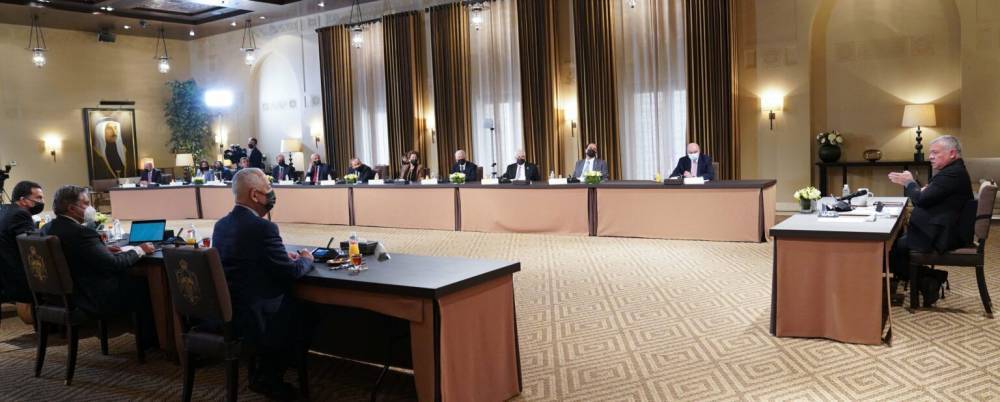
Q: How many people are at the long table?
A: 12